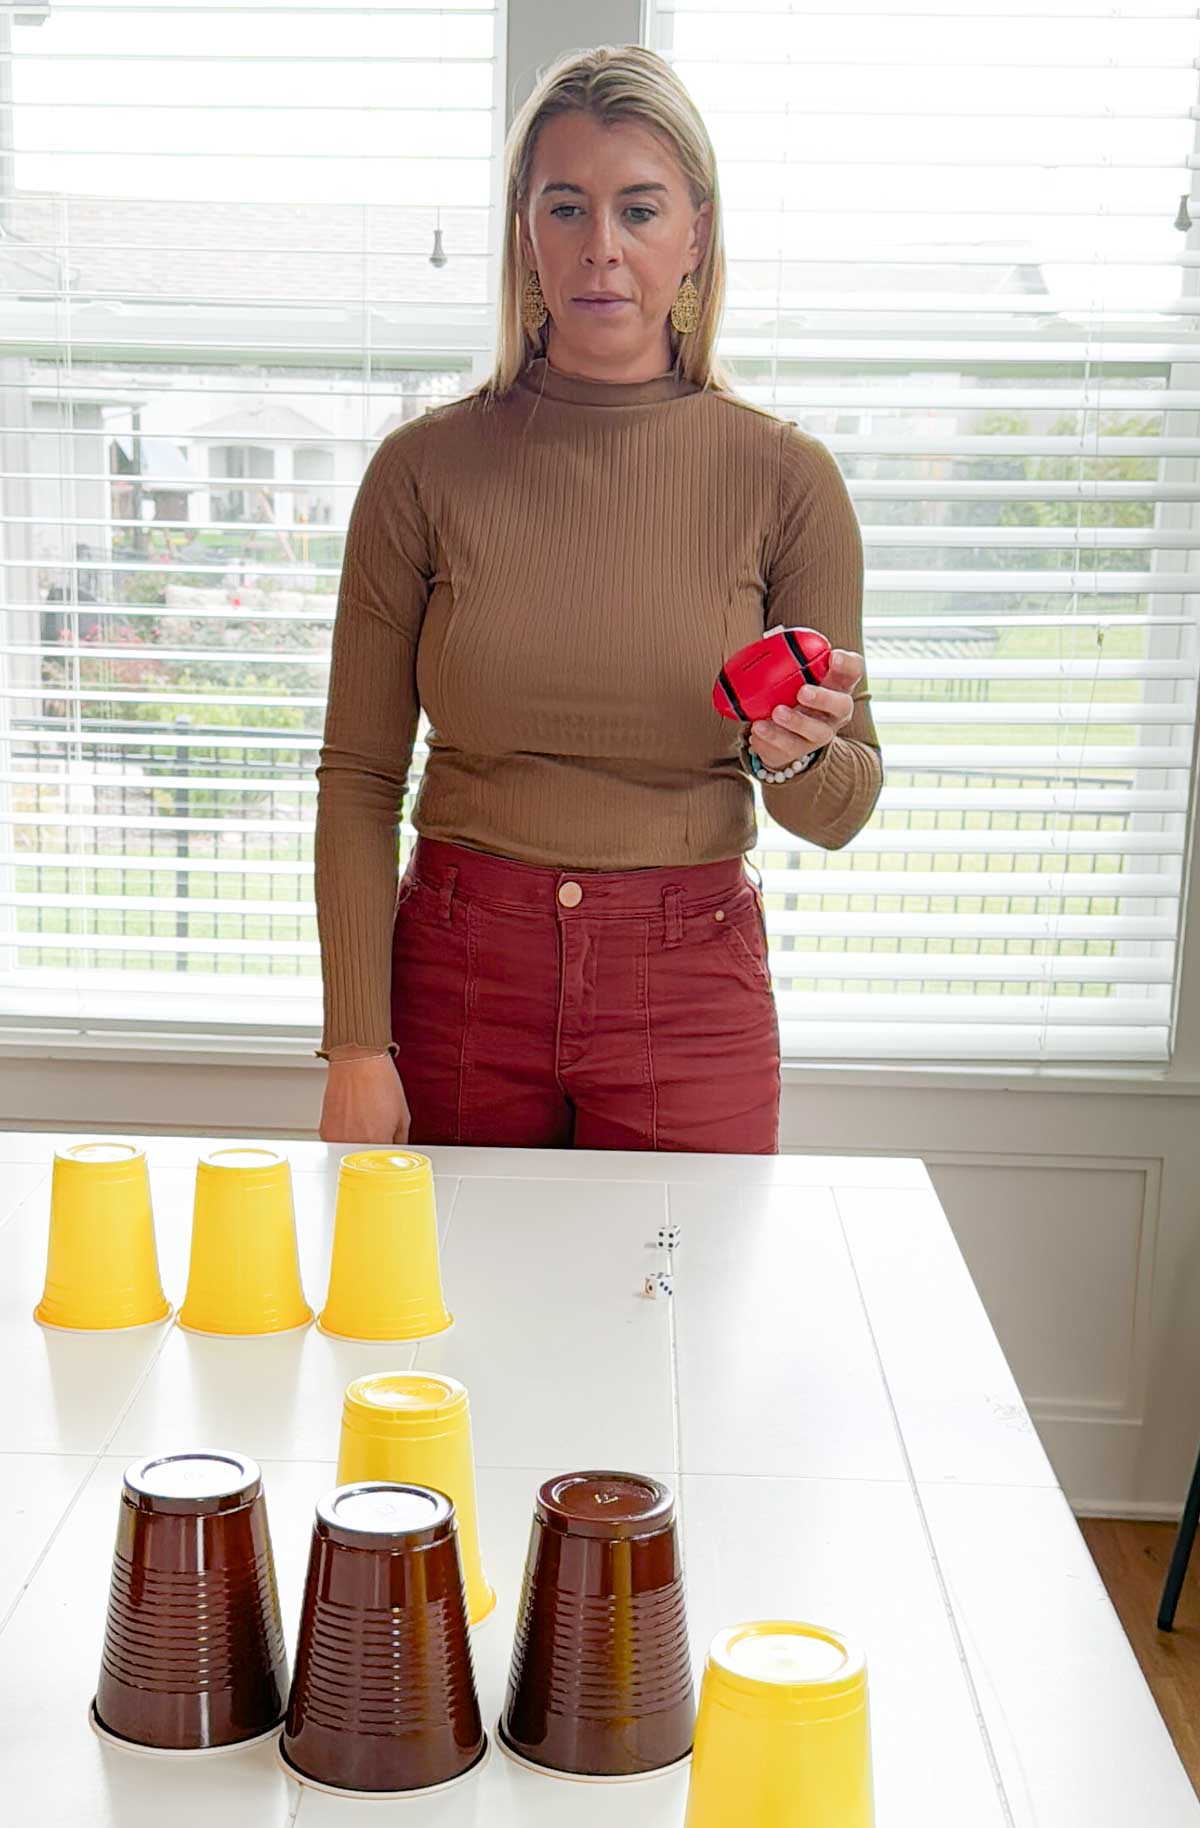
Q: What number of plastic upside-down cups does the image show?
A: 8